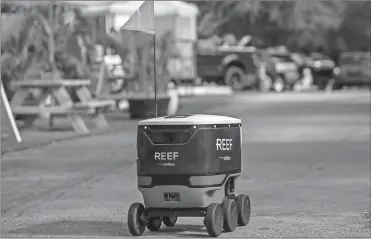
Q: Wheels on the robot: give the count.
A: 6